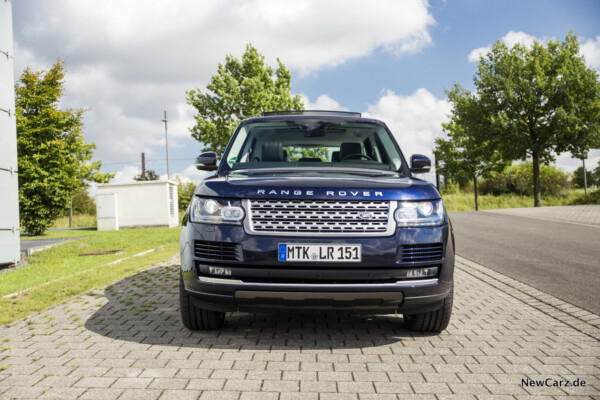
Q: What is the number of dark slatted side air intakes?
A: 2